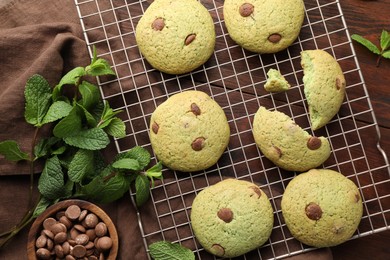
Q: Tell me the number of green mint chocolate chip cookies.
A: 6